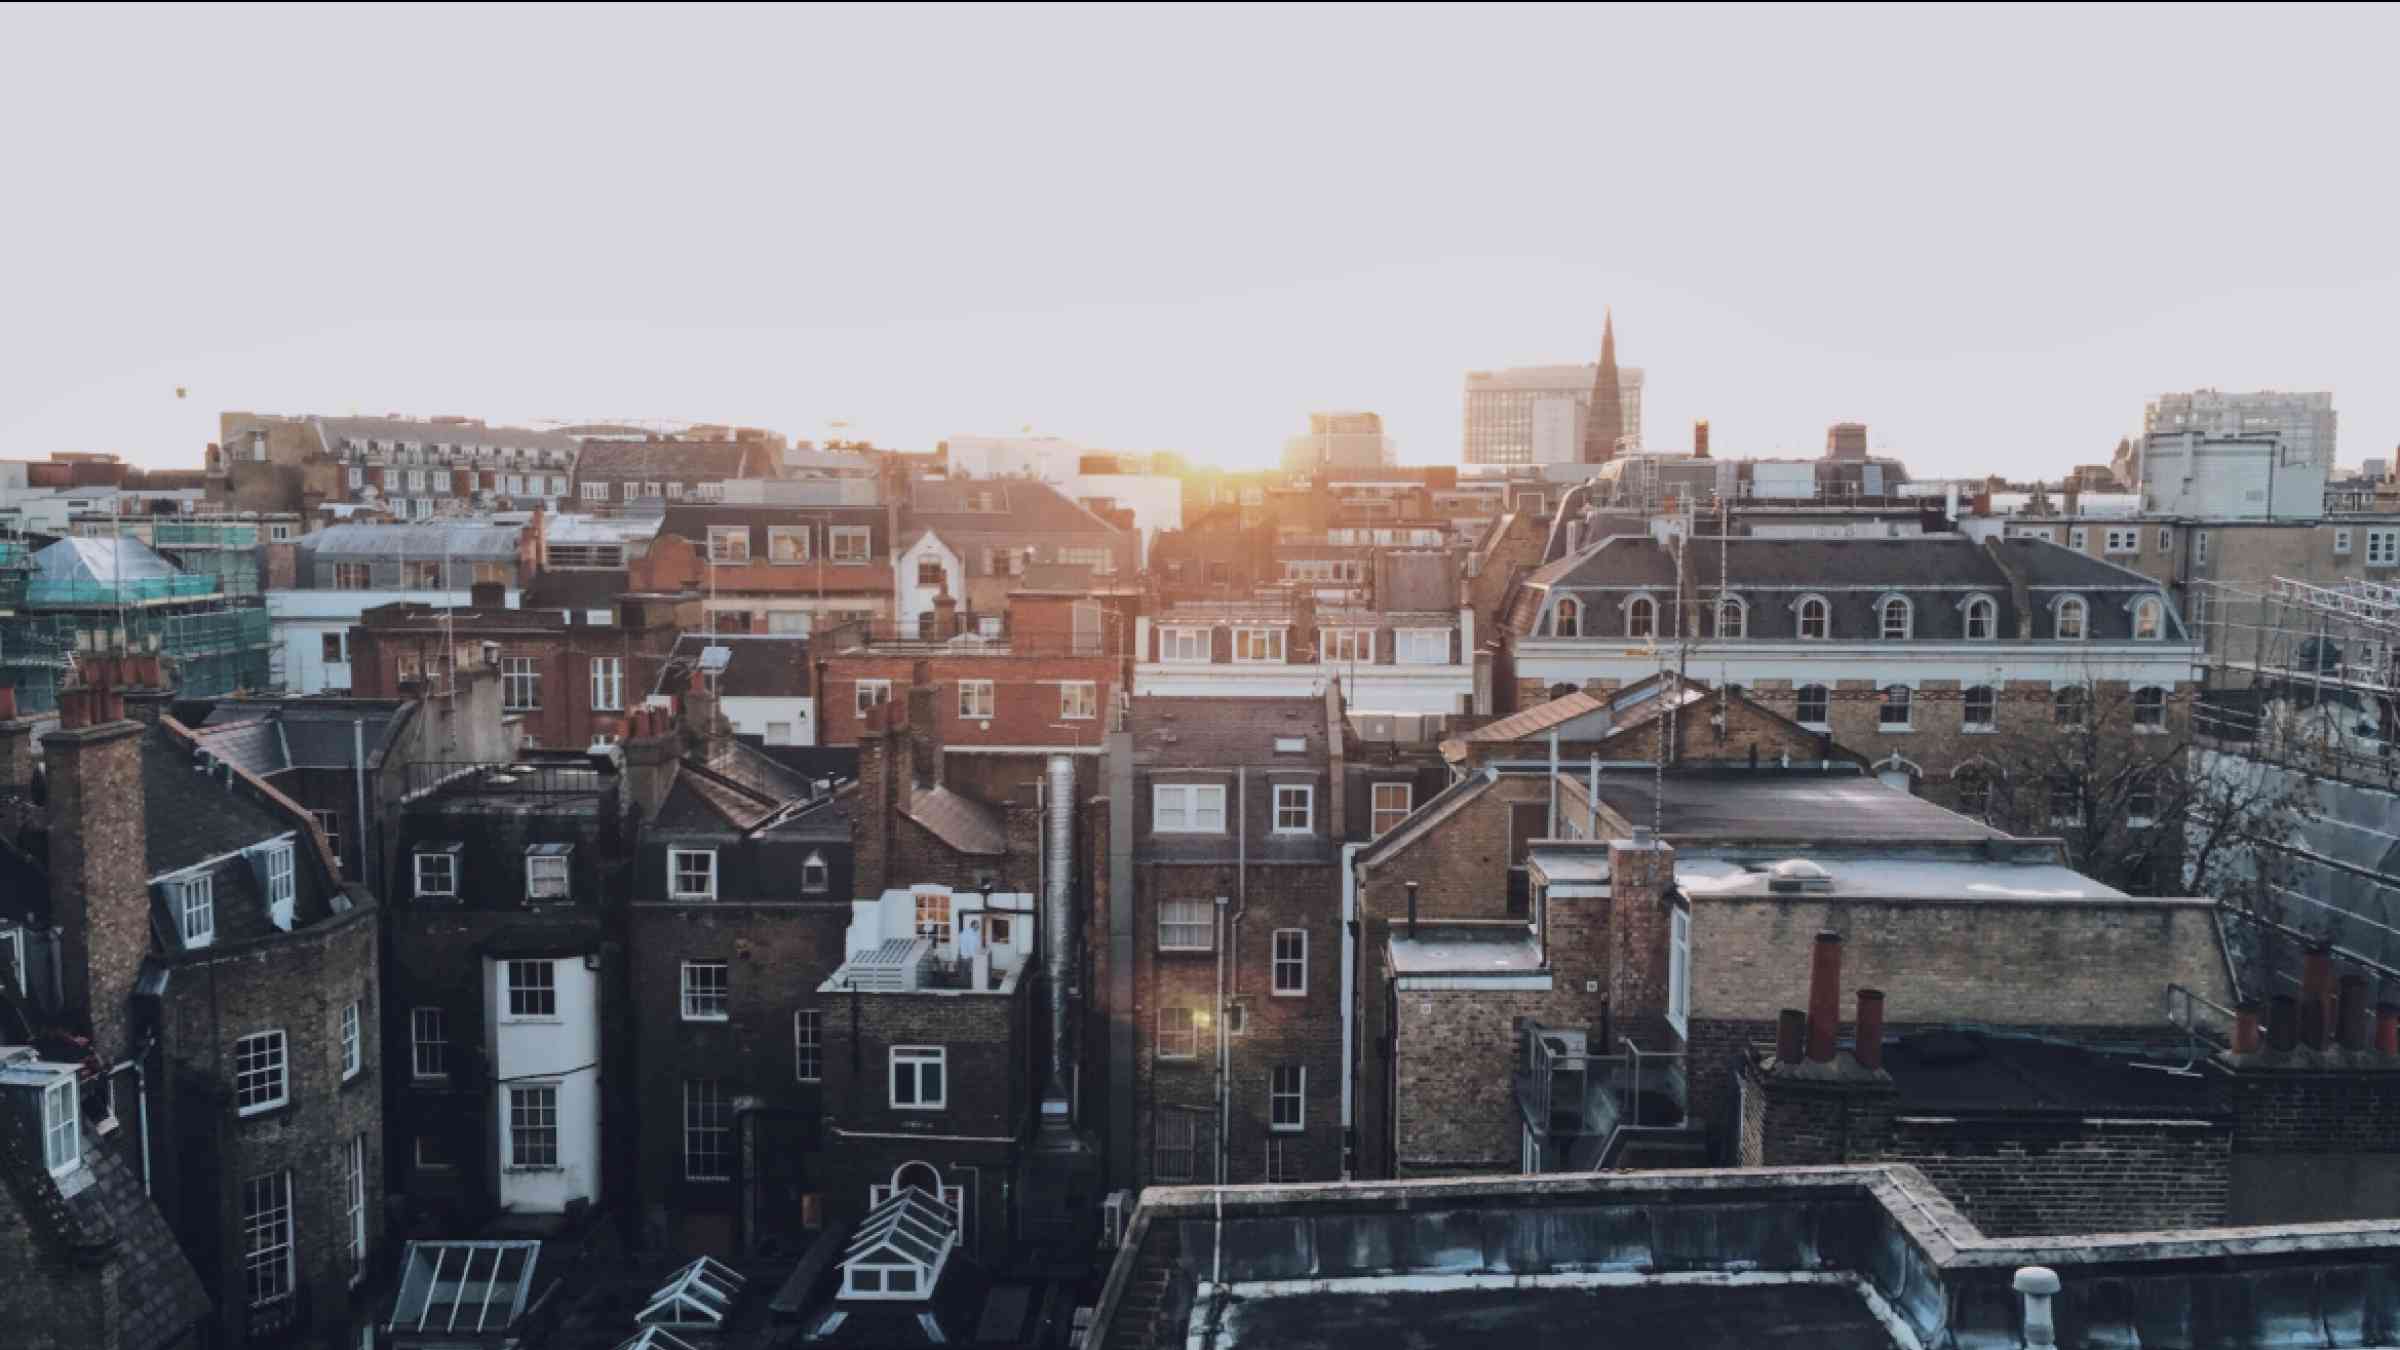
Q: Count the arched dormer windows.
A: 8